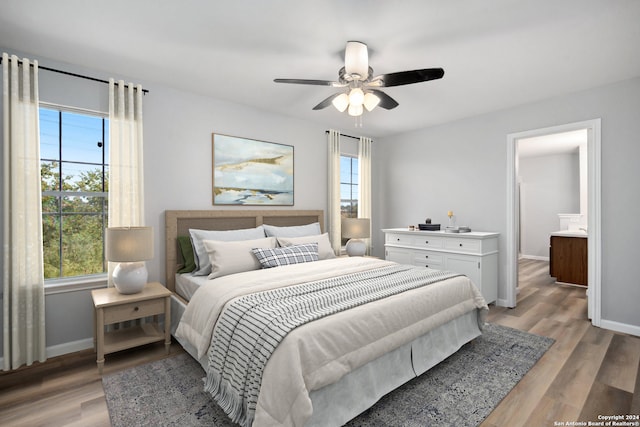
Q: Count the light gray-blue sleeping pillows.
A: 2